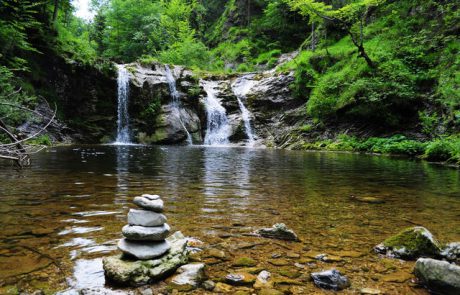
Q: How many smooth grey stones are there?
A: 5